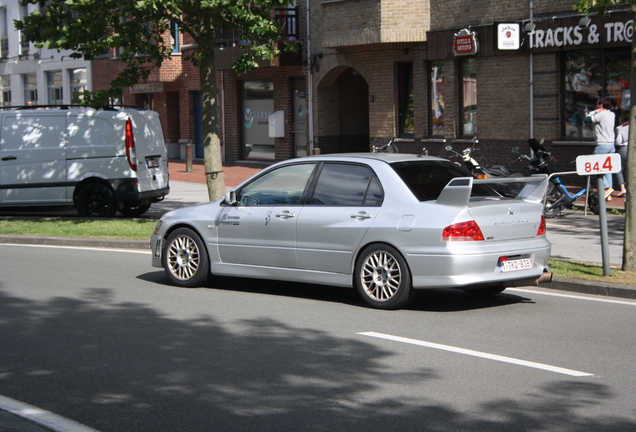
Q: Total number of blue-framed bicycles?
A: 1